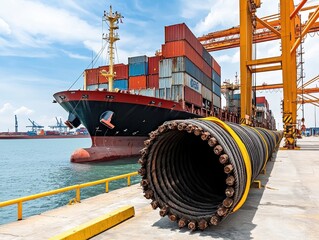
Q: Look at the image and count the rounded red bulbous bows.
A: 1